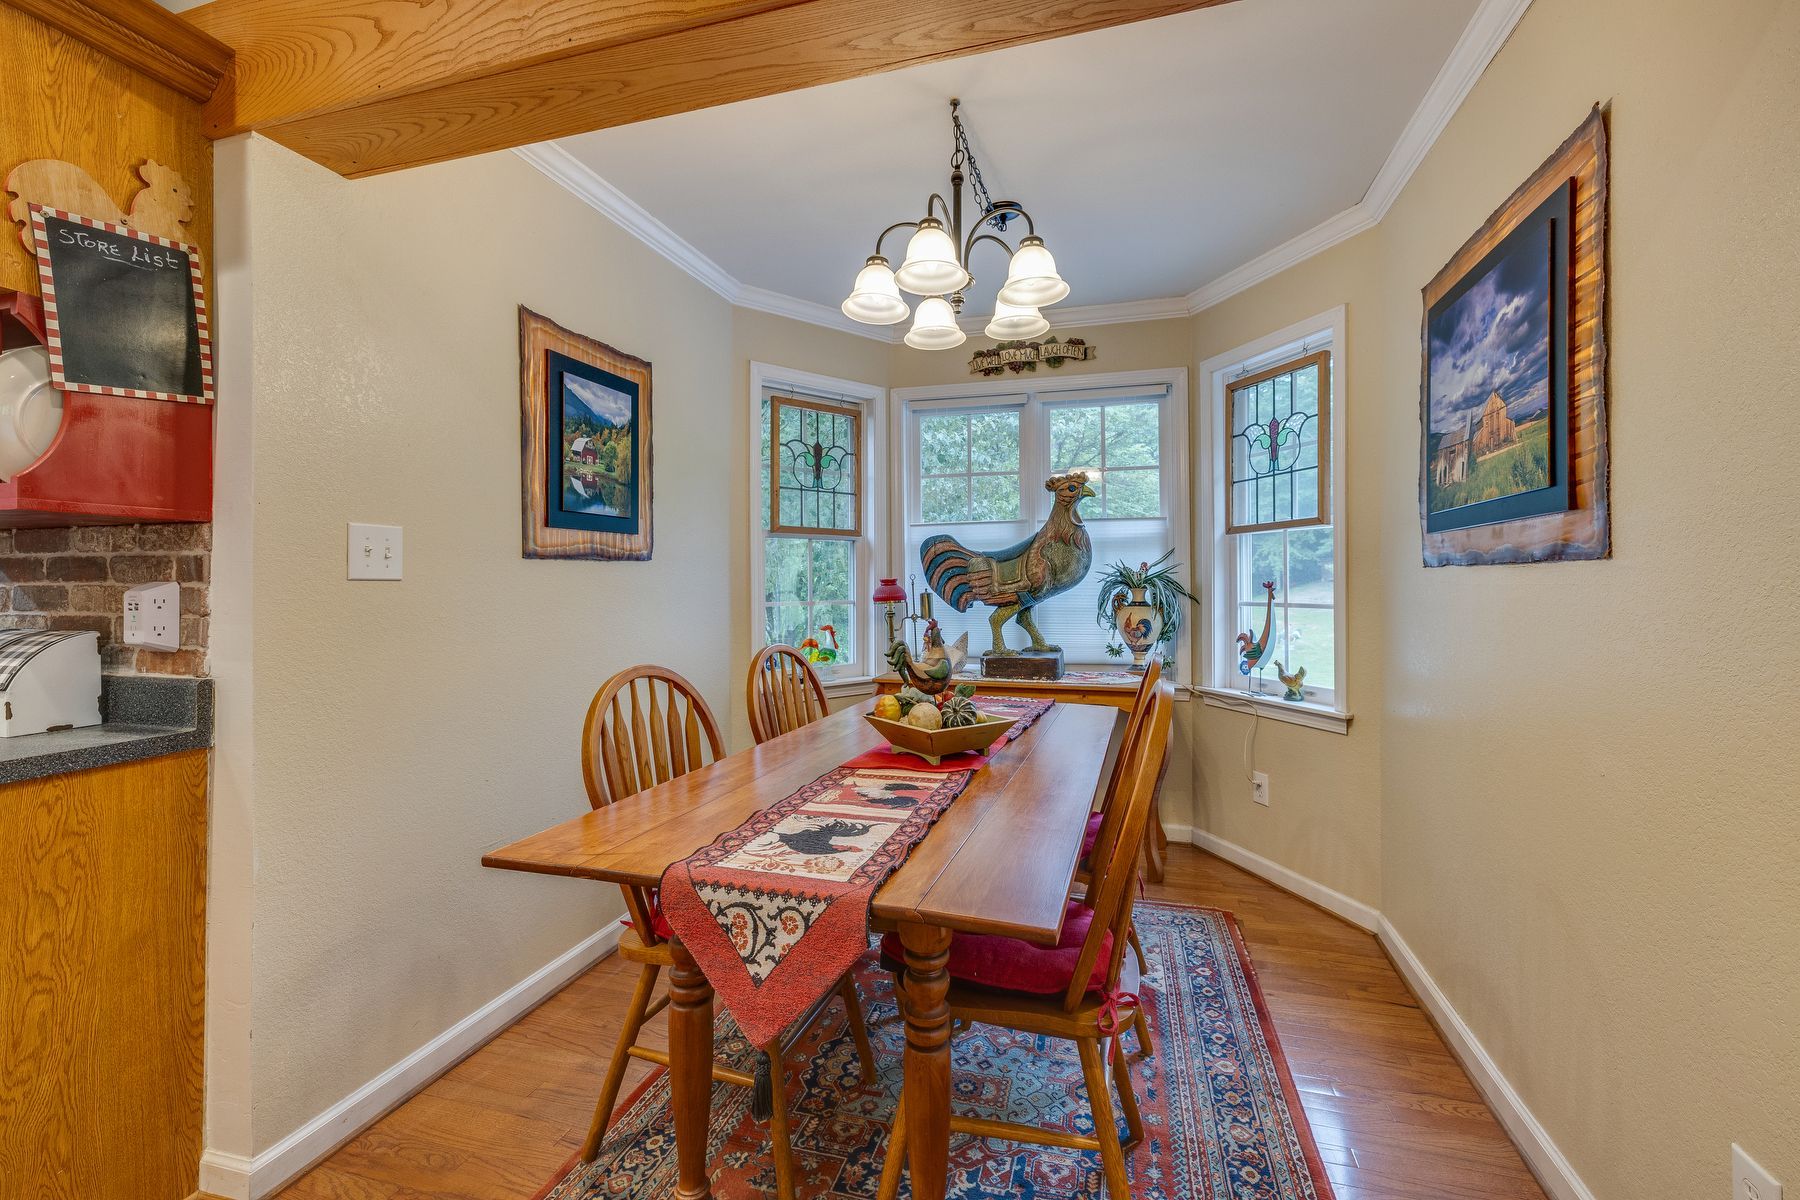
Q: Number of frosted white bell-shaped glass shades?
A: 5